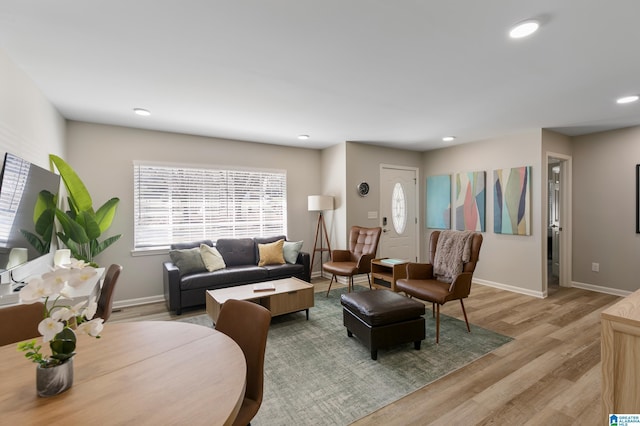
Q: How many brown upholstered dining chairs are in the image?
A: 3